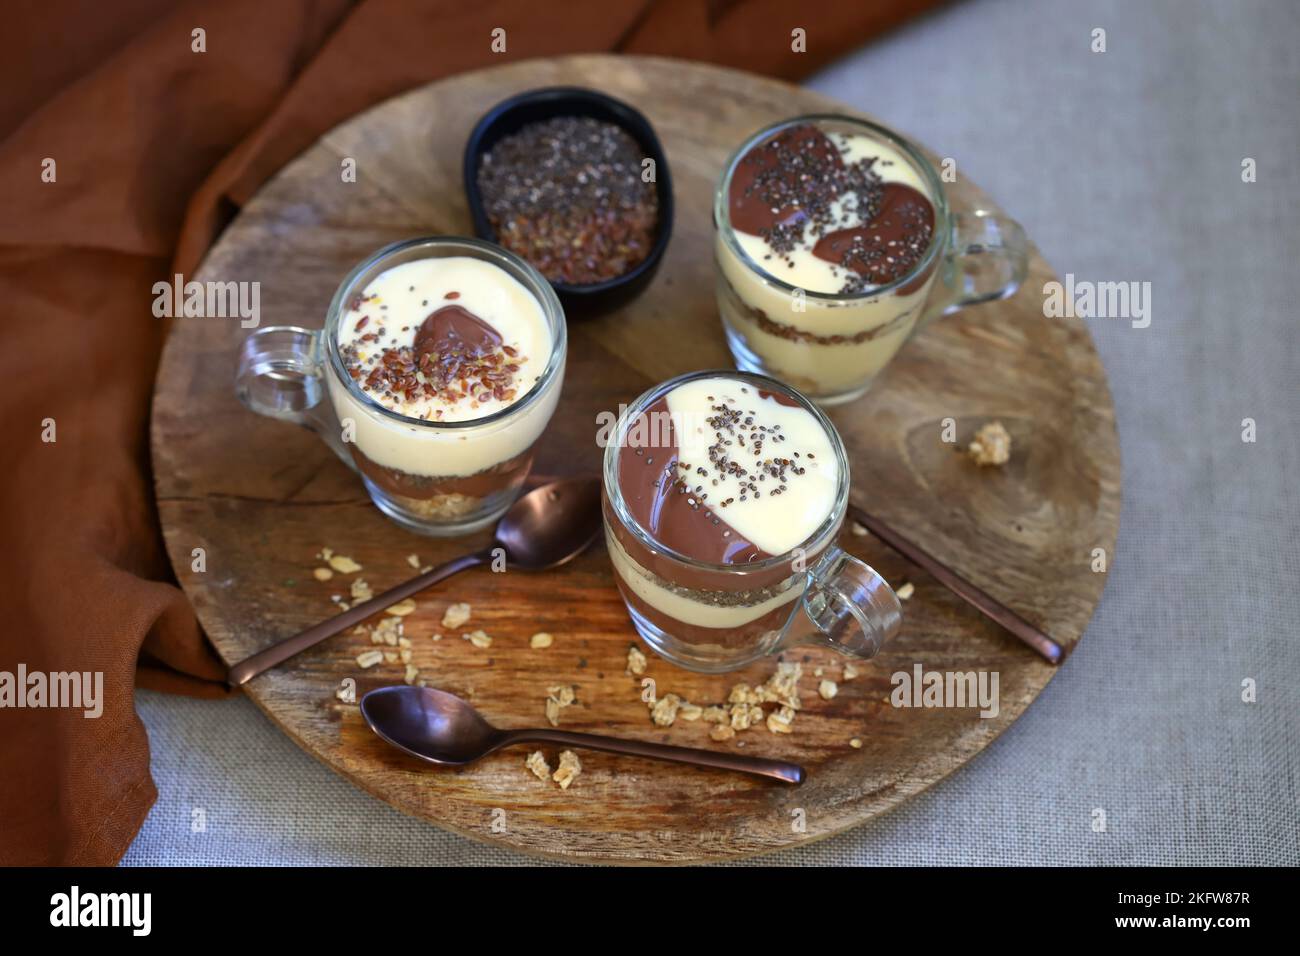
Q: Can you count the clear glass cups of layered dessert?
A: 3